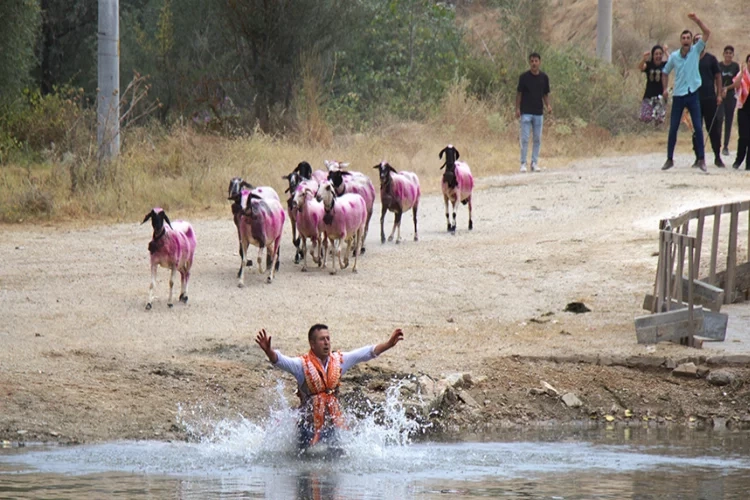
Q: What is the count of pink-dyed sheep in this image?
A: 11